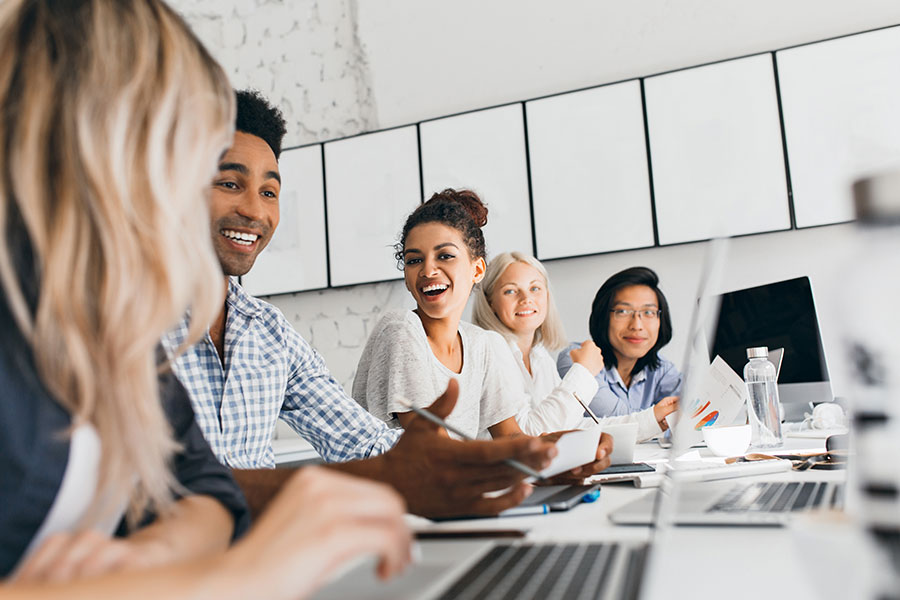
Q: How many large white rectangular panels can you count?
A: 6